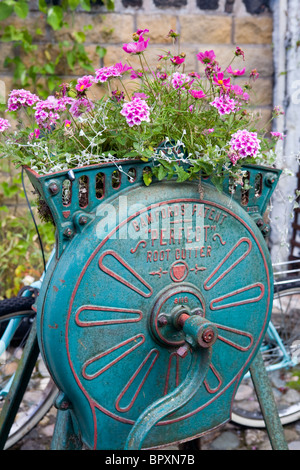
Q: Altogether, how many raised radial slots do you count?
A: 9